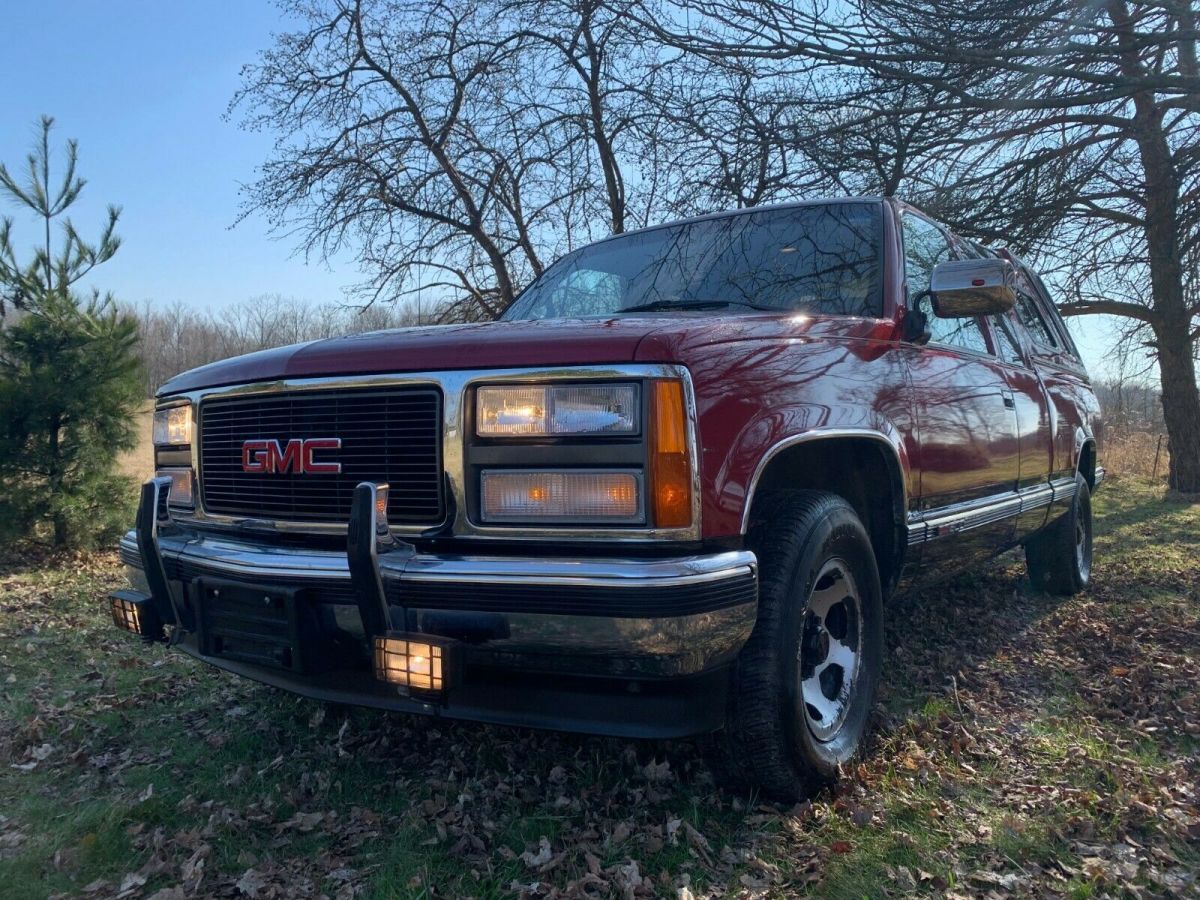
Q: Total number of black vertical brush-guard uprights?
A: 2